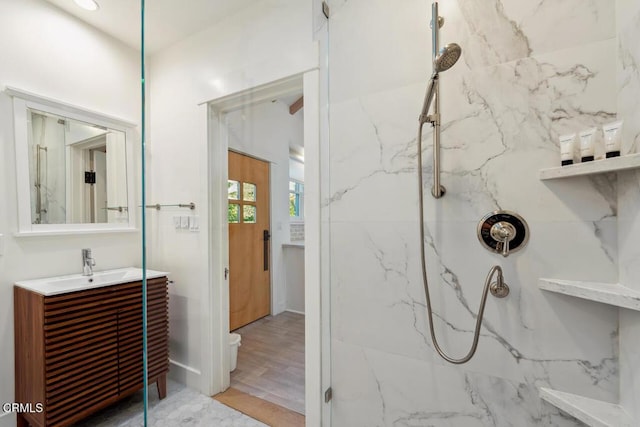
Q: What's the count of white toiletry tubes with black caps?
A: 3